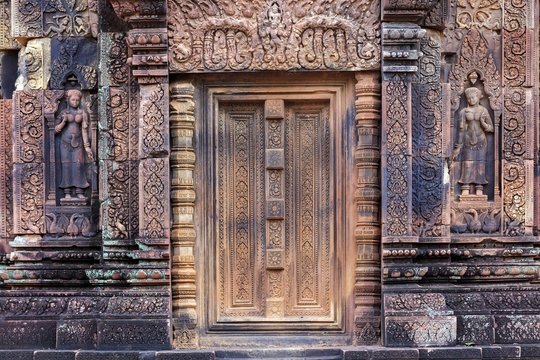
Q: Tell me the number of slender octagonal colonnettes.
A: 2